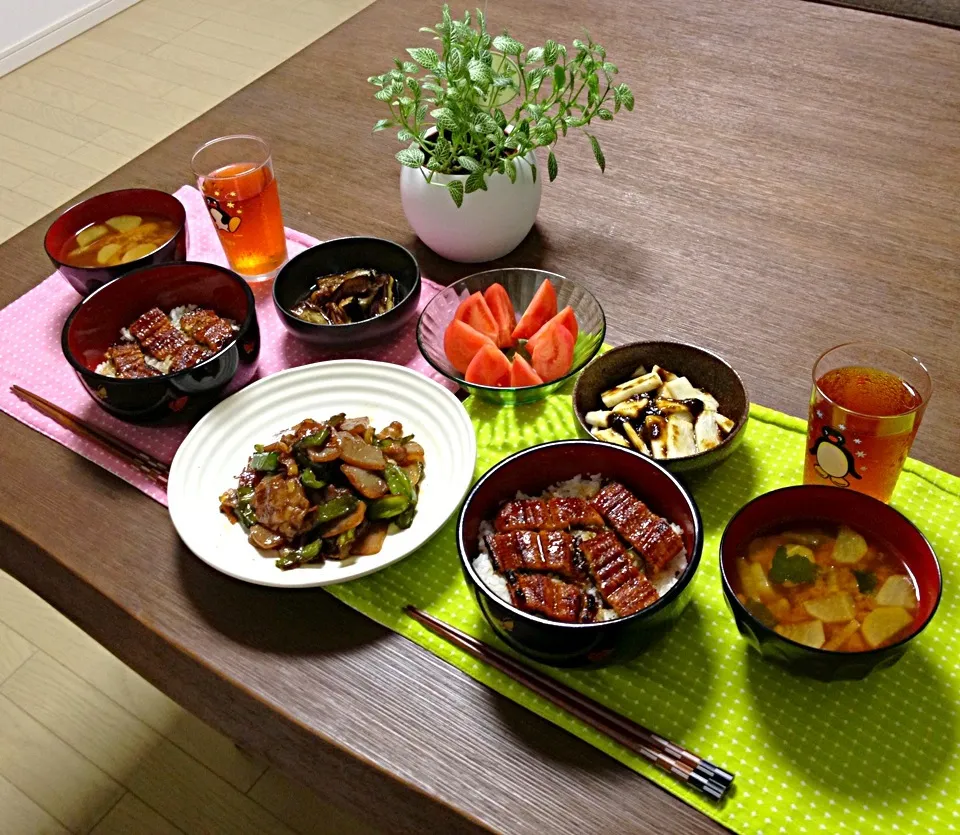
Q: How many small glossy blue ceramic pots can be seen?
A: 0